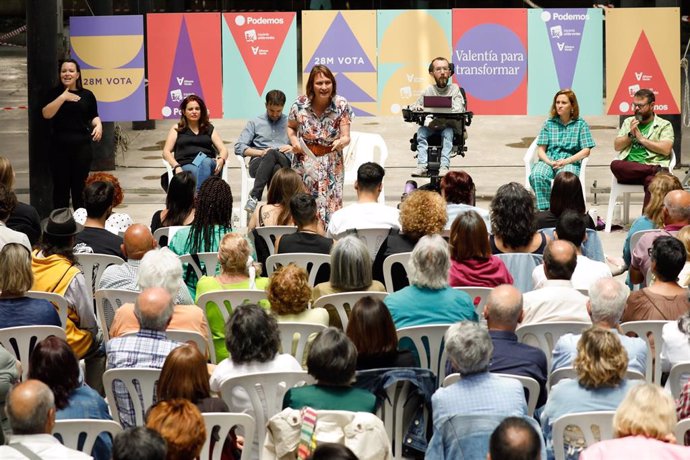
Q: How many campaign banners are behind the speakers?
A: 8